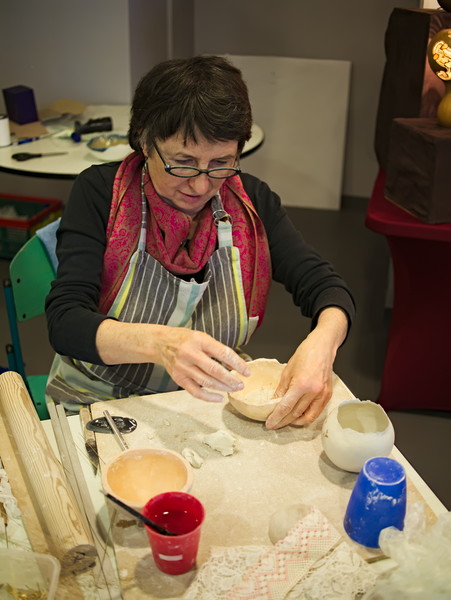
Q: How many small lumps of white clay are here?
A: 2